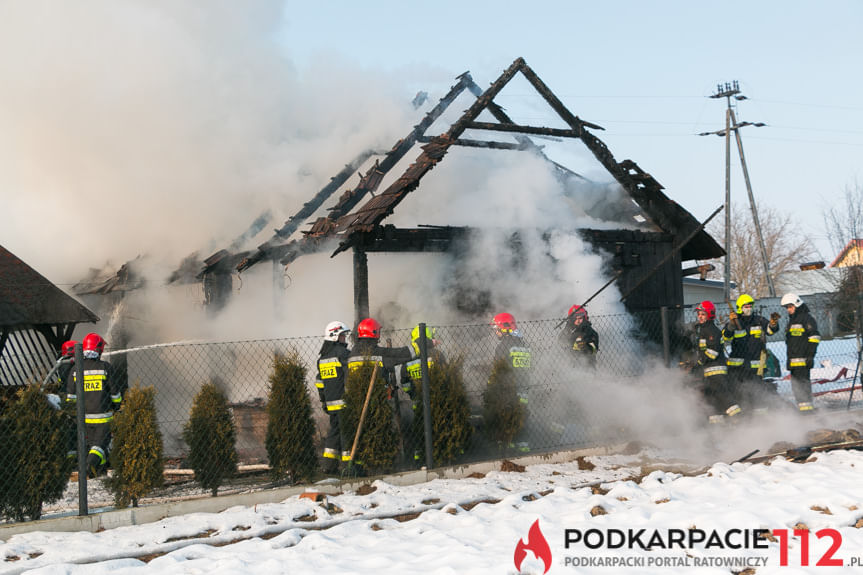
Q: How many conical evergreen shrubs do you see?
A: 7